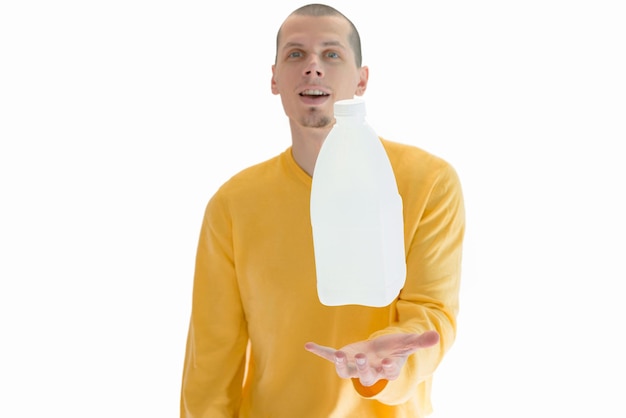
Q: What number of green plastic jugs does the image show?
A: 0